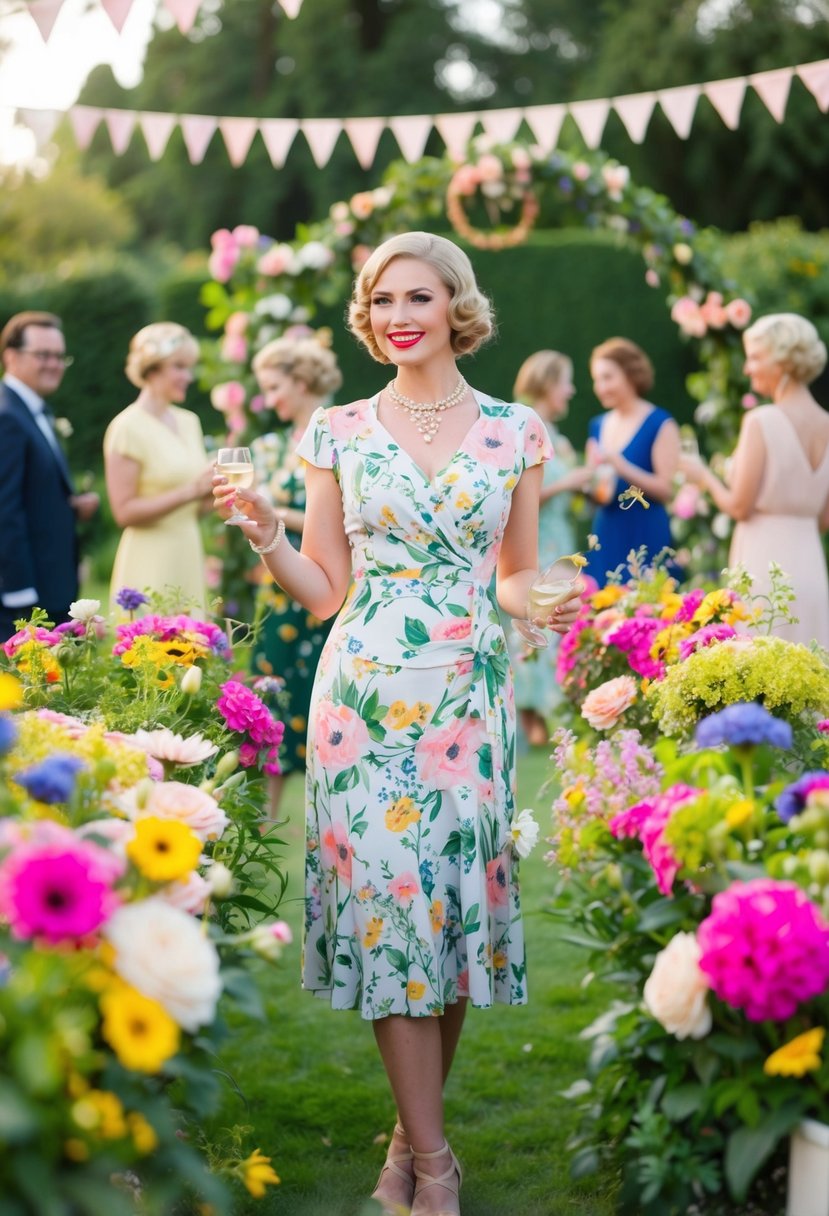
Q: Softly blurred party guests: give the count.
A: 6